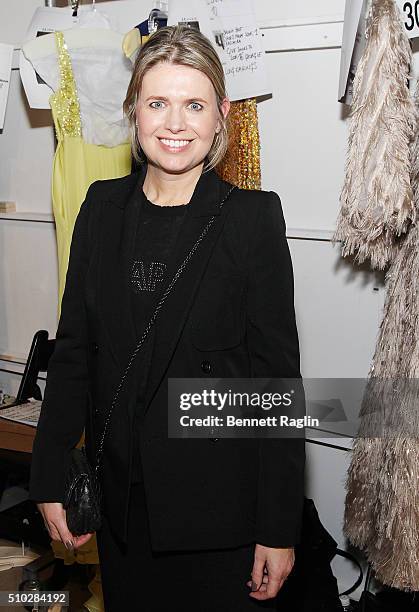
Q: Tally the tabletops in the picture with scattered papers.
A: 1